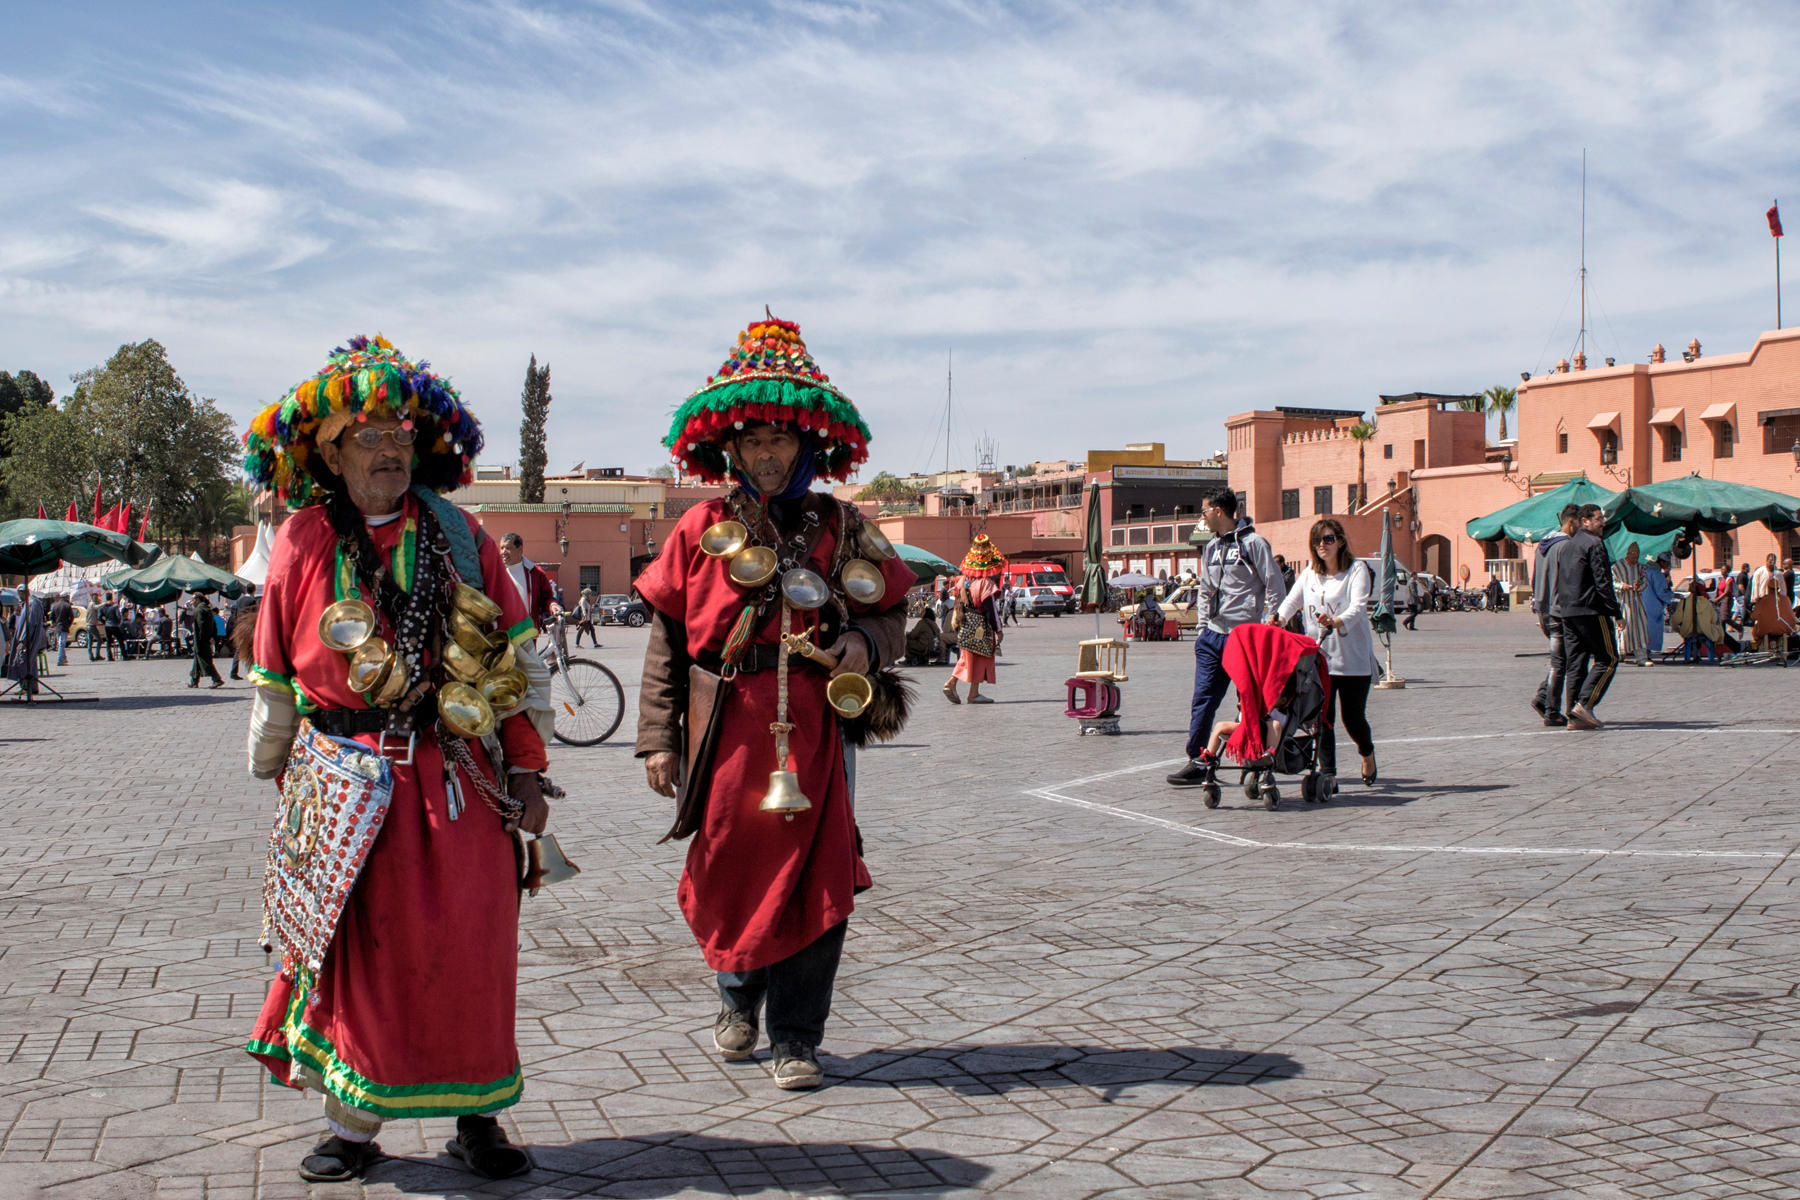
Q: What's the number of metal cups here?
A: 15